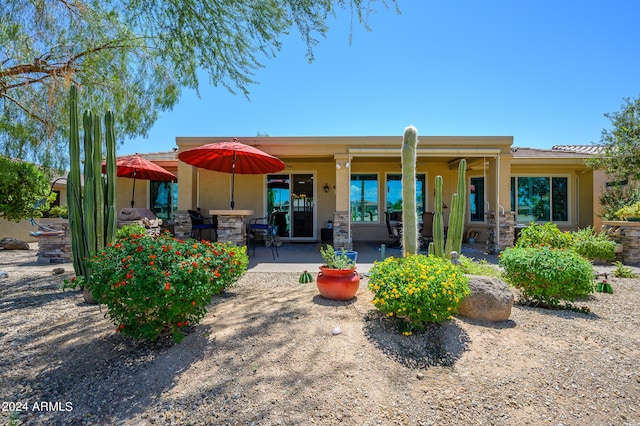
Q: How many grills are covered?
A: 1